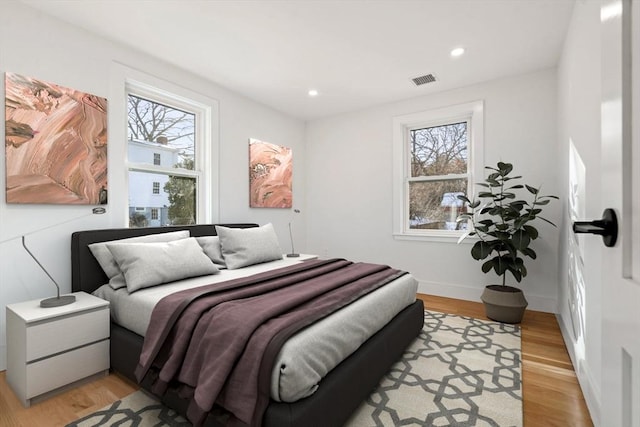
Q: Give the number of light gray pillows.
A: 4